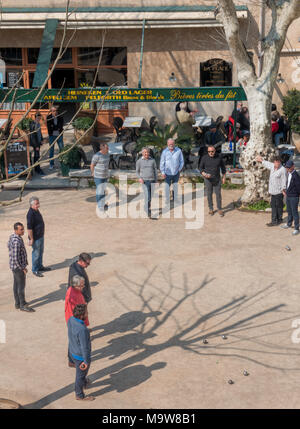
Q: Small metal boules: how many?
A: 5